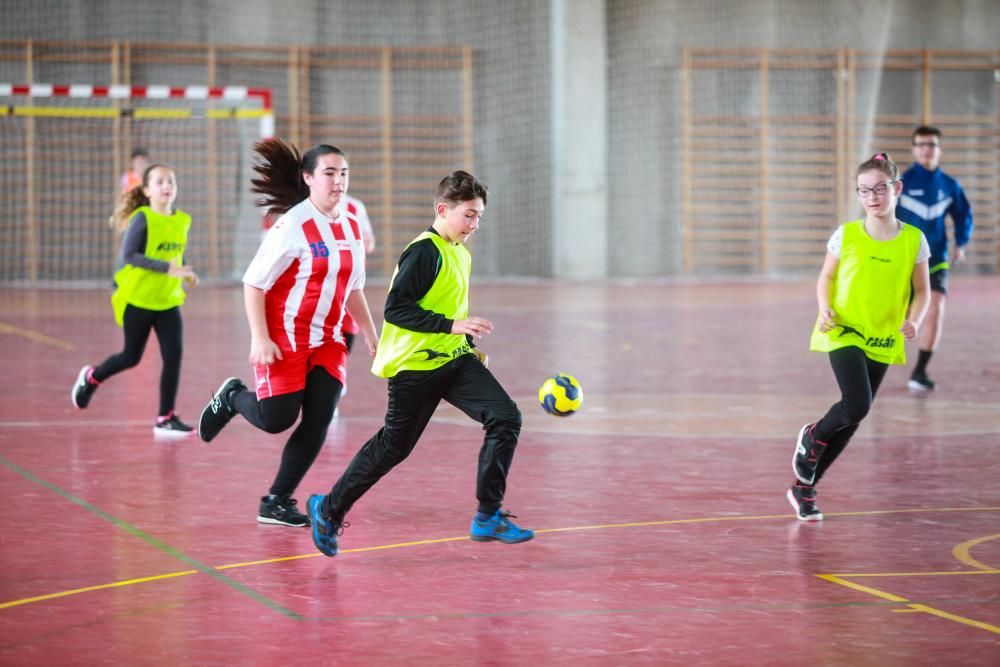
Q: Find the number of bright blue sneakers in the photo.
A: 2